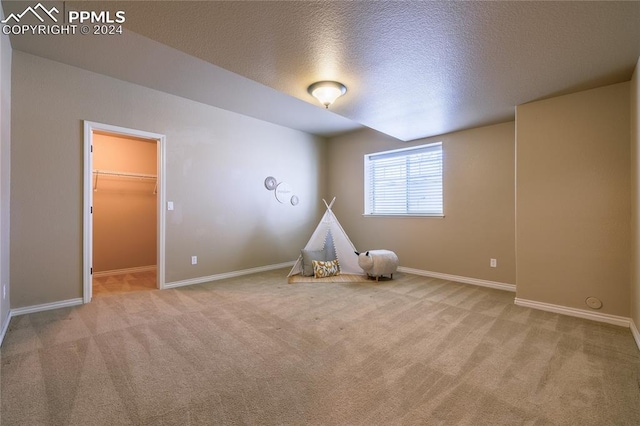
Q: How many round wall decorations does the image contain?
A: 3